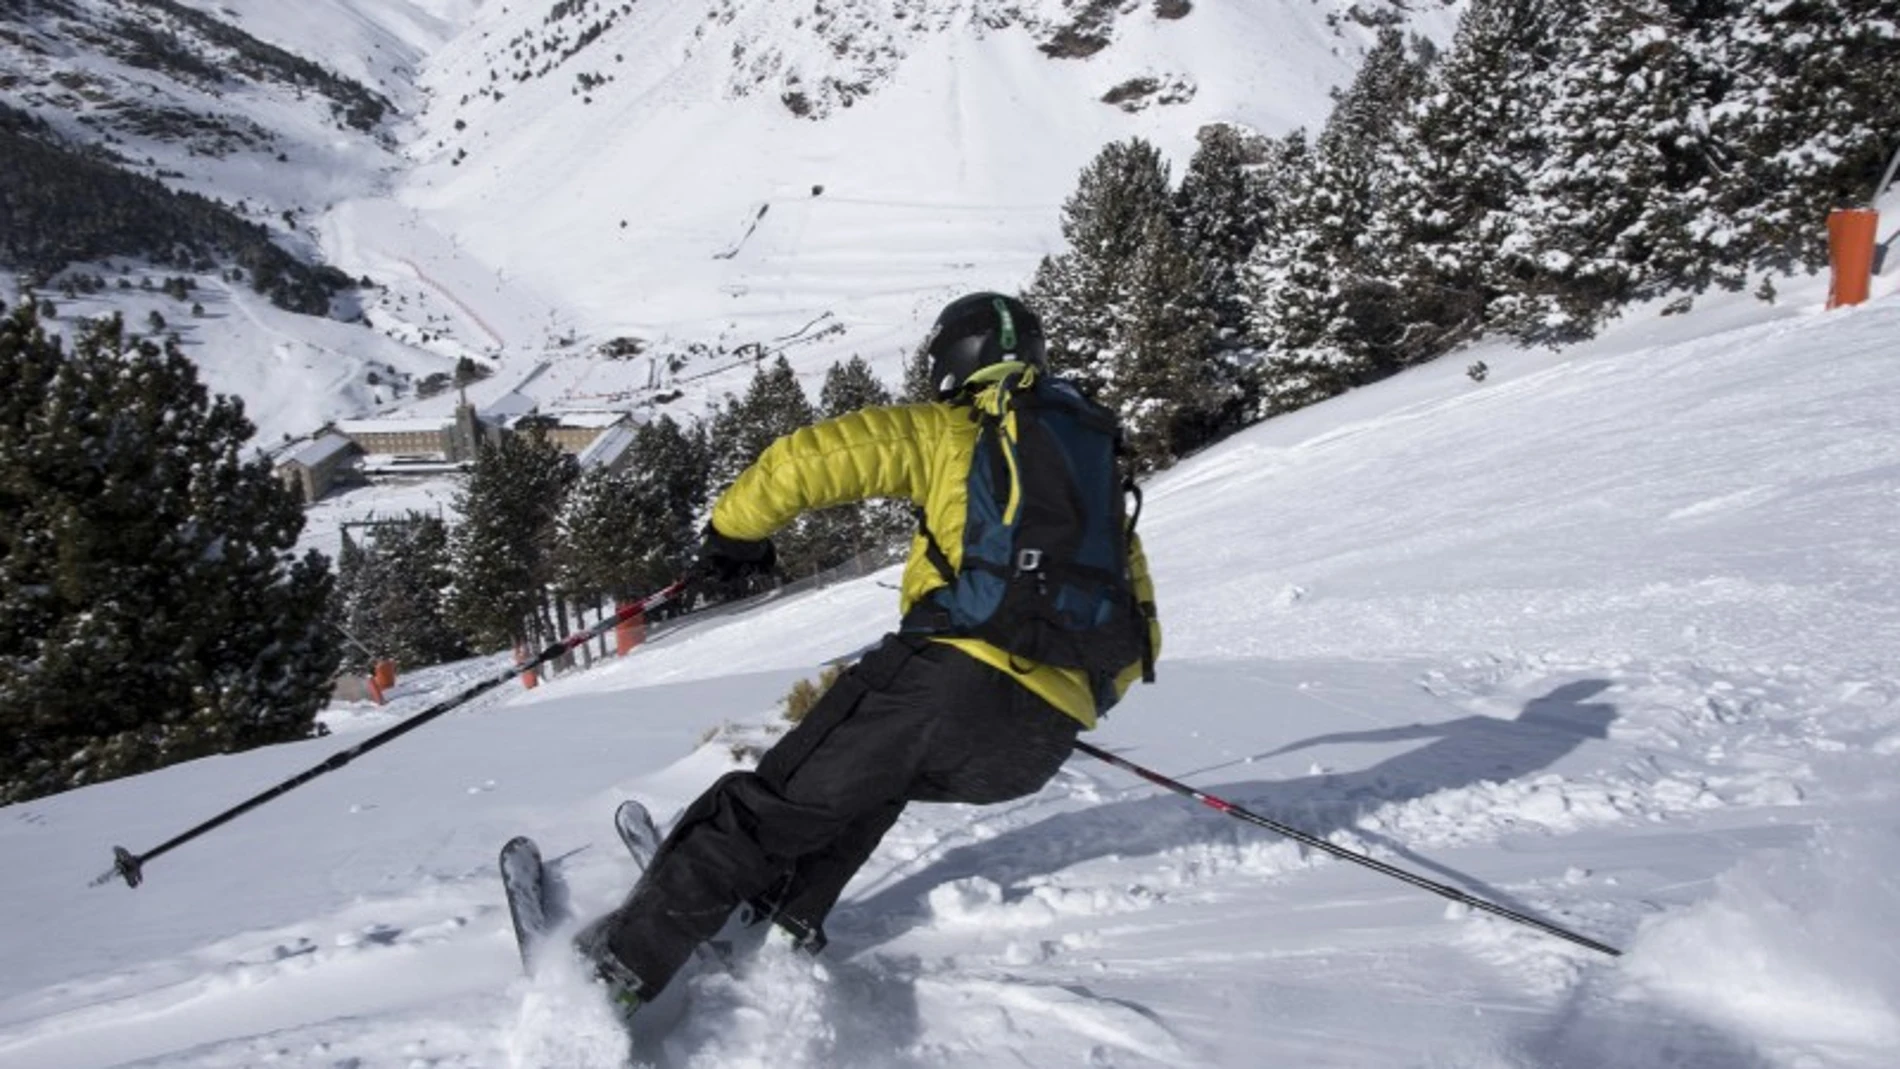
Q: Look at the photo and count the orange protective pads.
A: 5